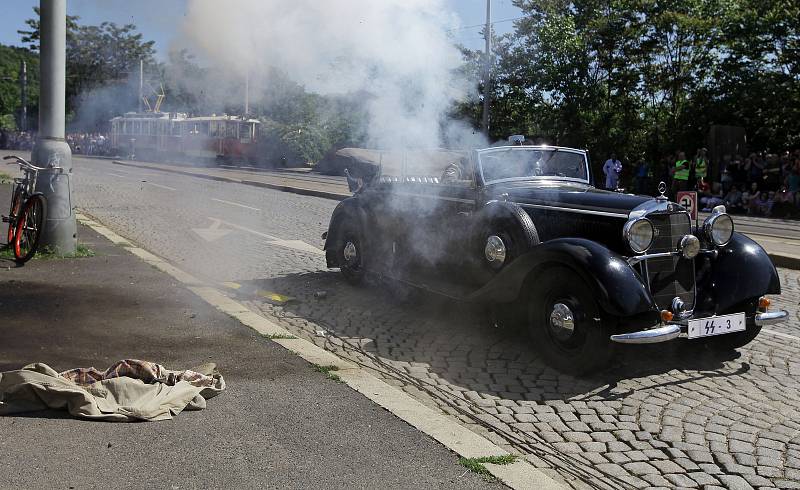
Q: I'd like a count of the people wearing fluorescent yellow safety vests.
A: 2